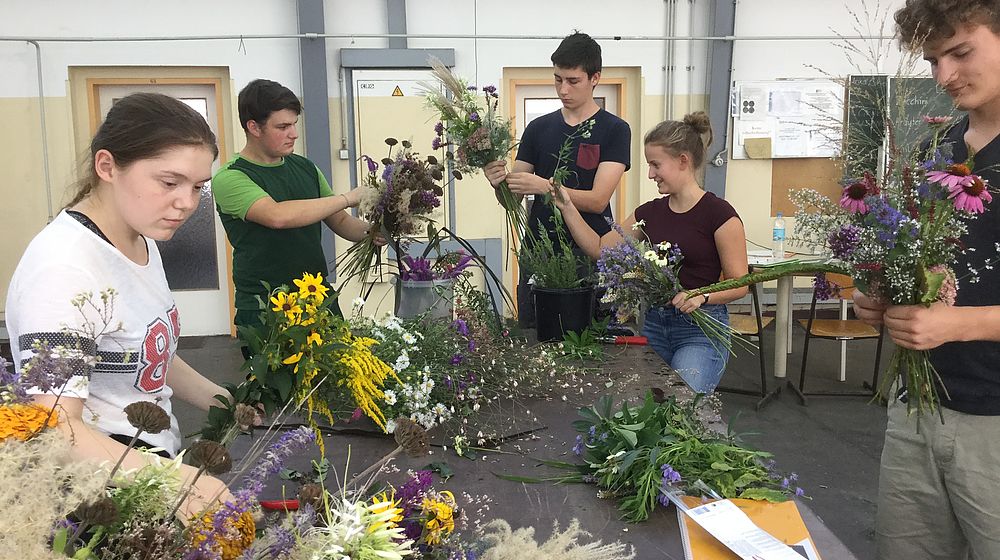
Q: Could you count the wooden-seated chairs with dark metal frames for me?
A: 2